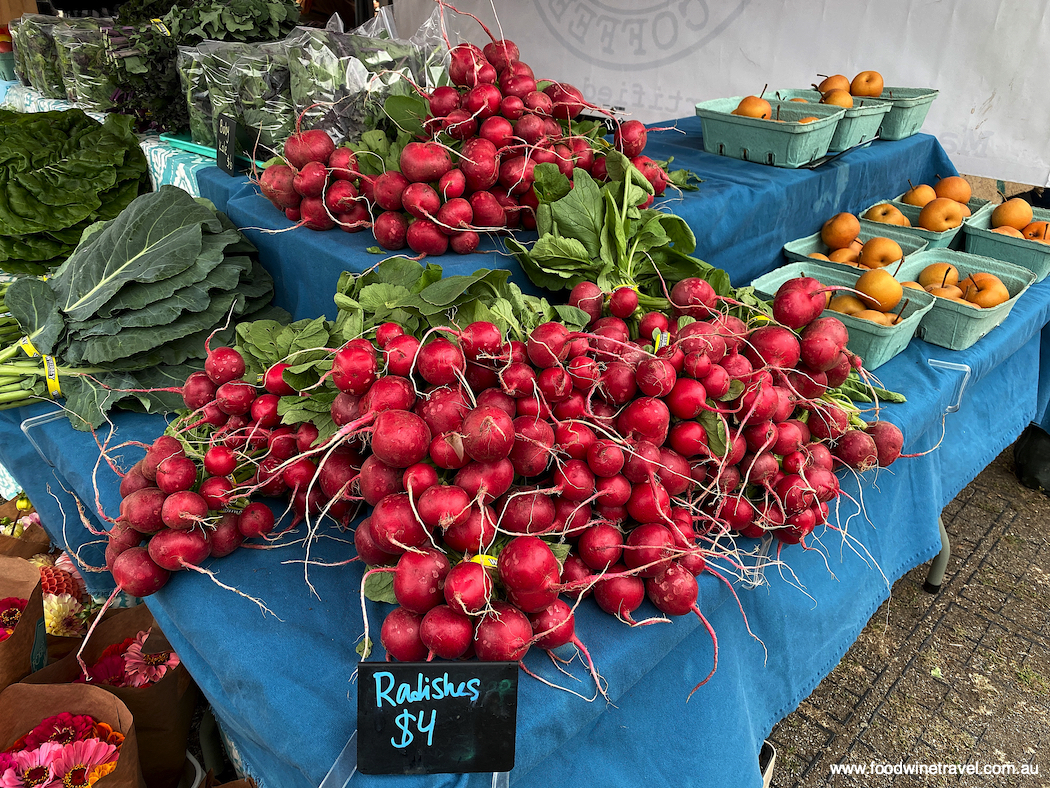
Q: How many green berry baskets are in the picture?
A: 9